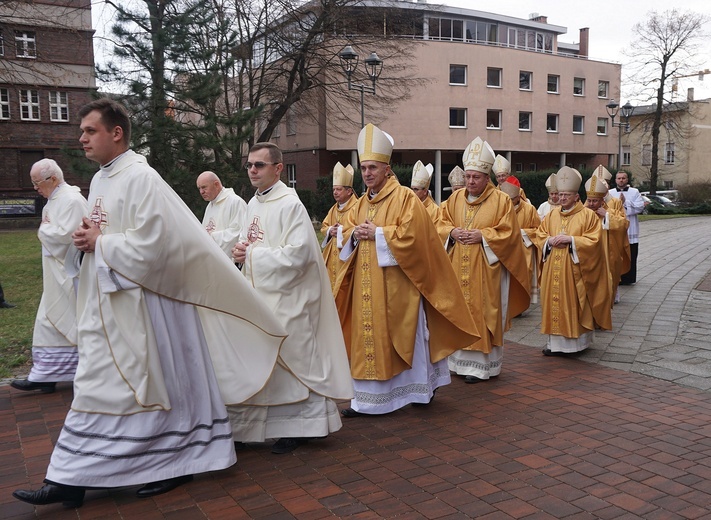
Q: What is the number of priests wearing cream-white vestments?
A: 4